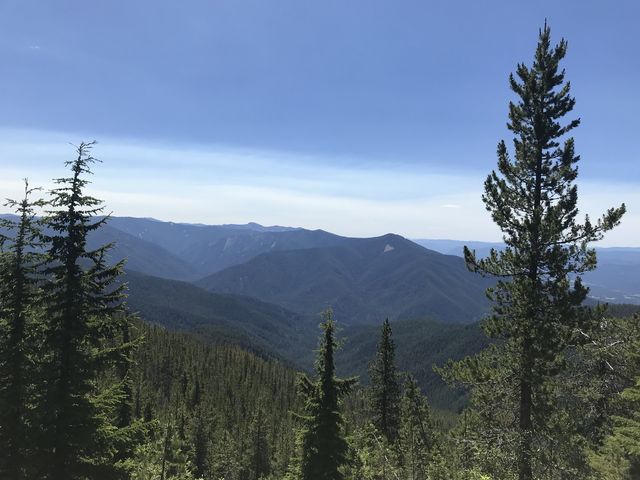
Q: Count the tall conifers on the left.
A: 2